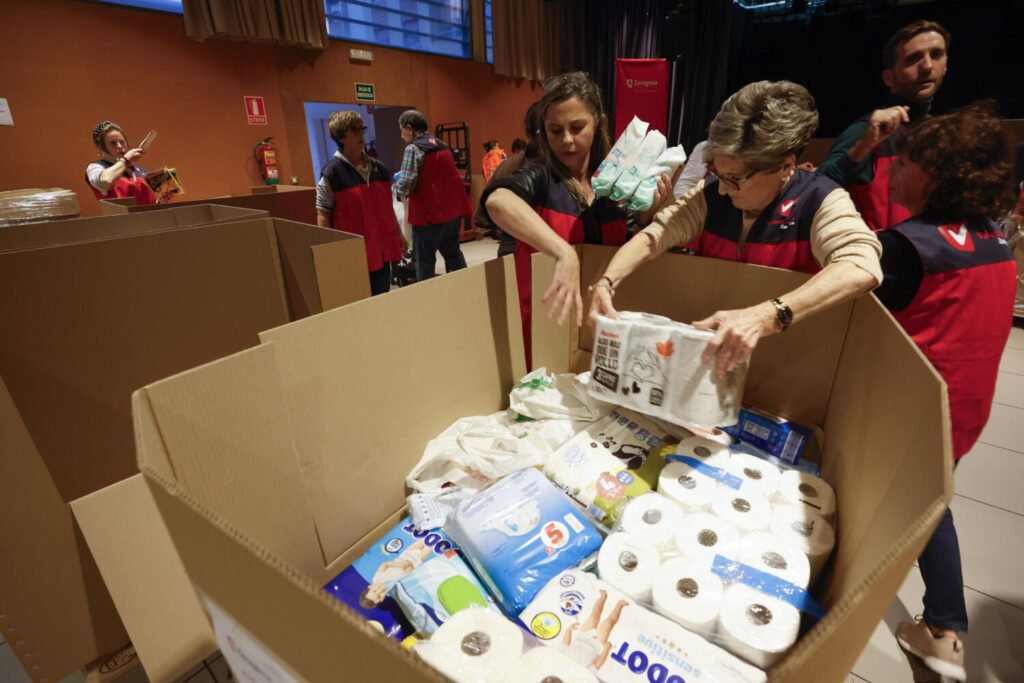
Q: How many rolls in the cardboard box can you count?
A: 14